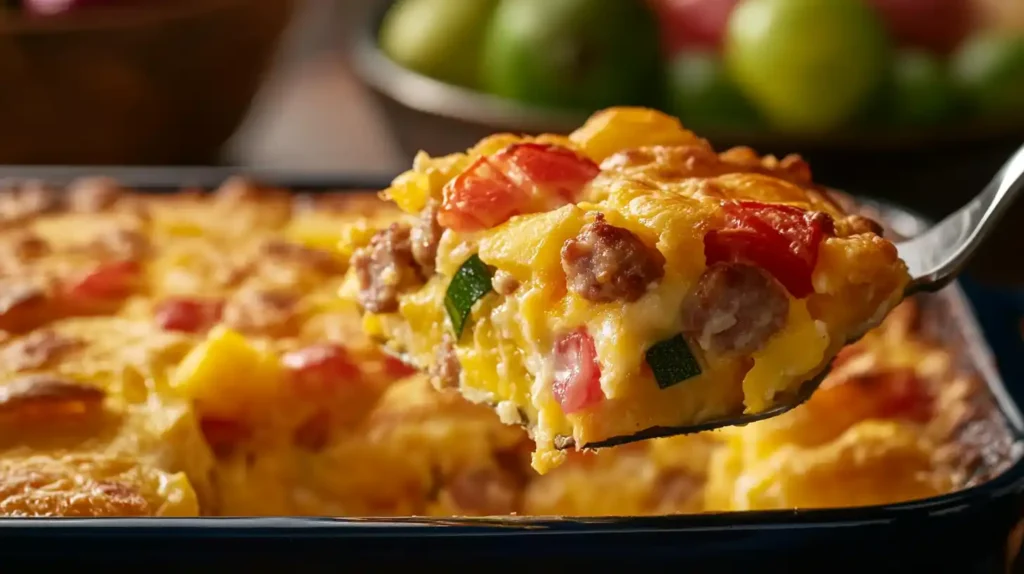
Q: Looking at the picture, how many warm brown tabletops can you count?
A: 1